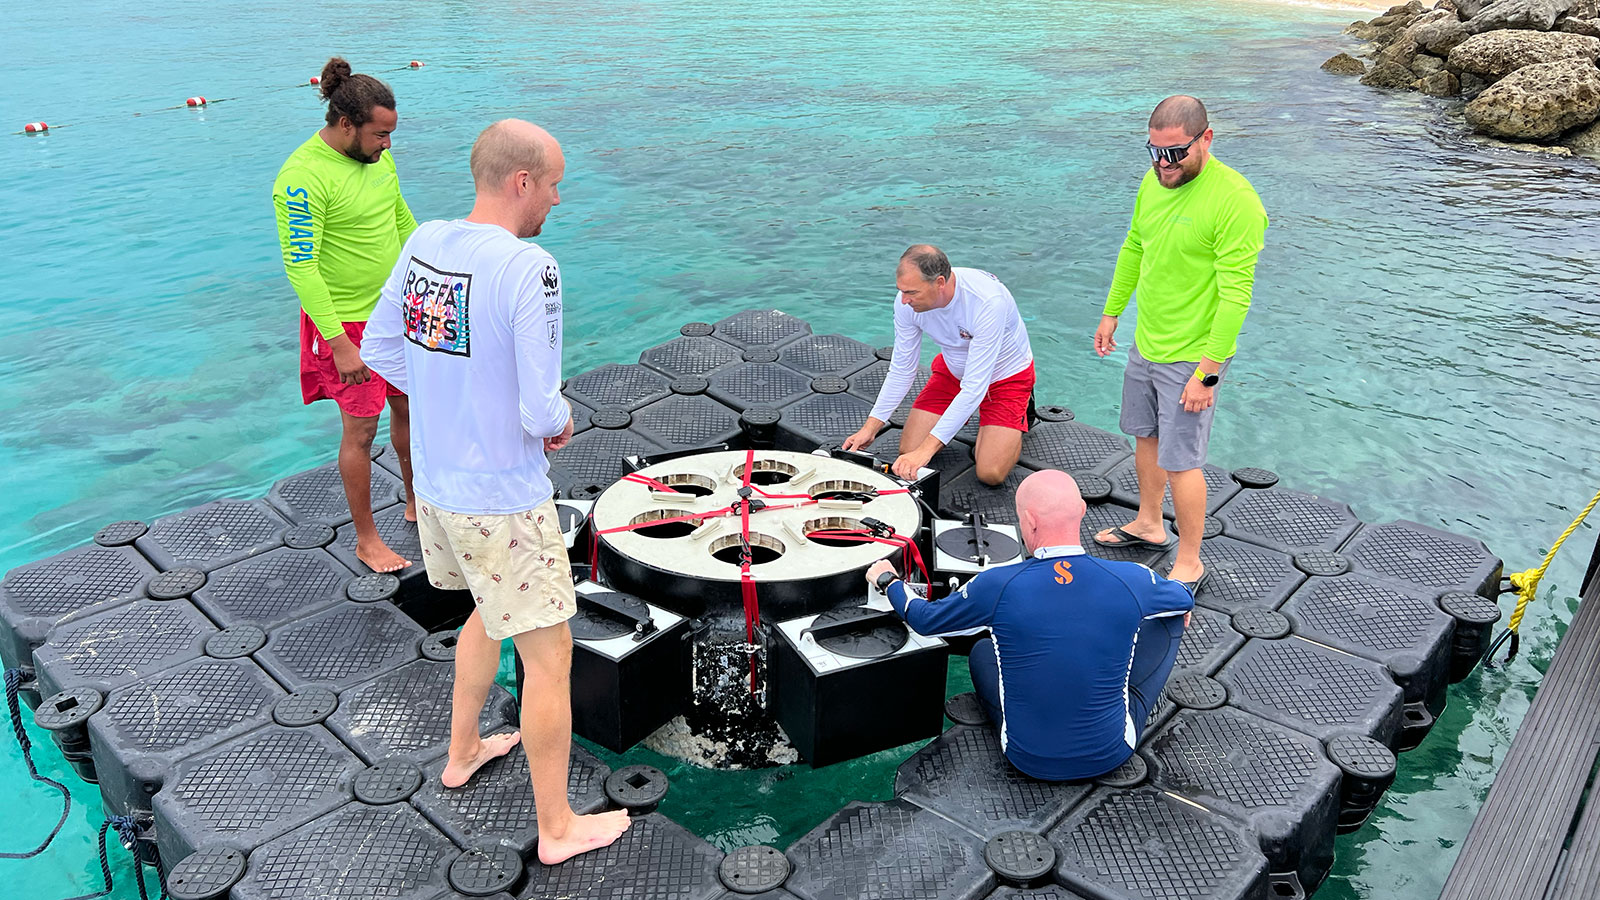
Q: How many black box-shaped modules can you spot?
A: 6